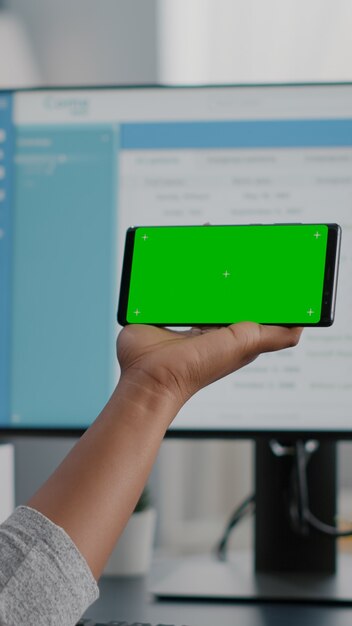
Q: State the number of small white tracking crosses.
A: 5